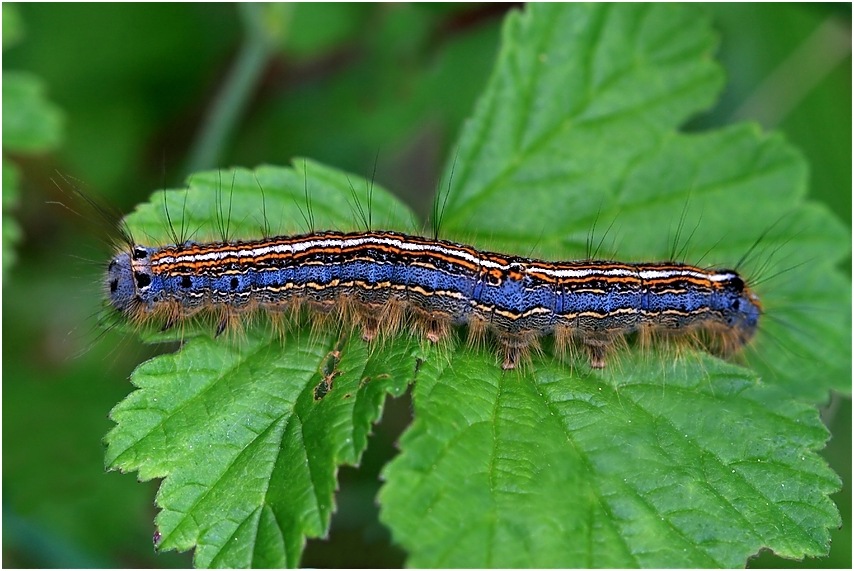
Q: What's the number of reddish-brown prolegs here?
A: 4